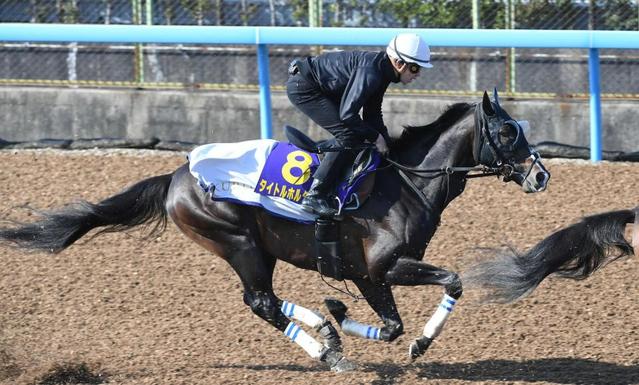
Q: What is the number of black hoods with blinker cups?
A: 1